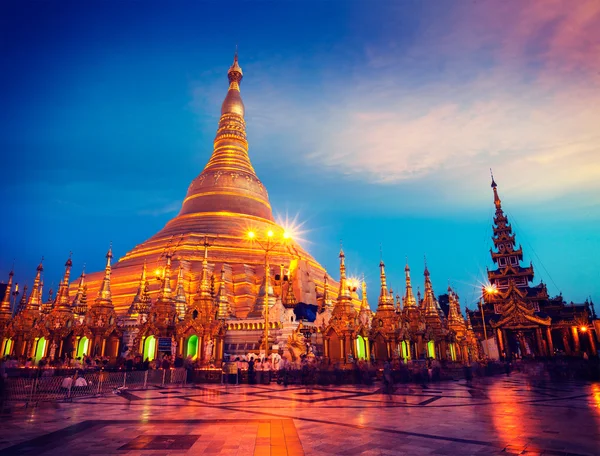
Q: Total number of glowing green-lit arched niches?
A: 9